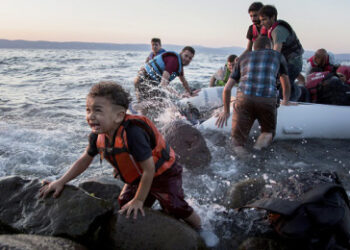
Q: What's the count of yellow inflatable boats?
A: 0